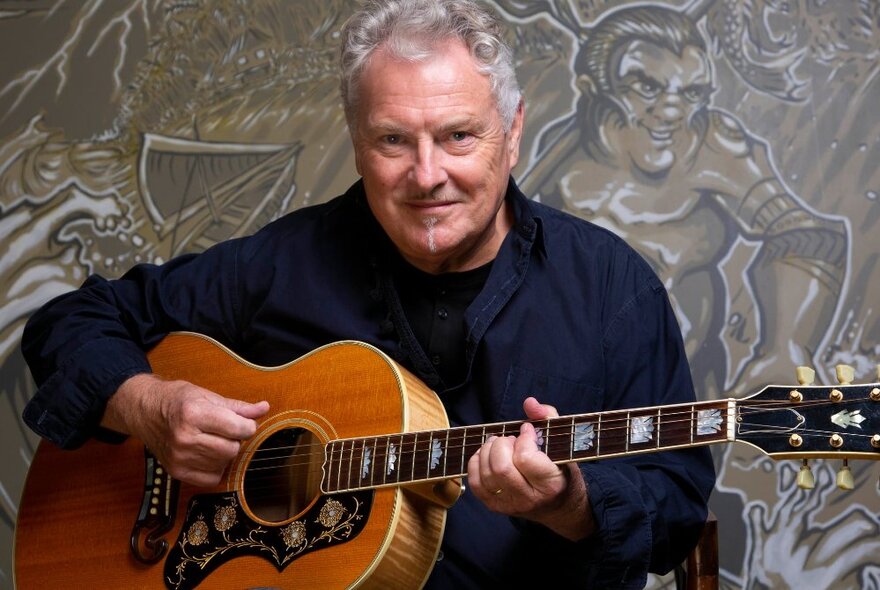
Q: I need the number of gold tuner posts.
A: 6